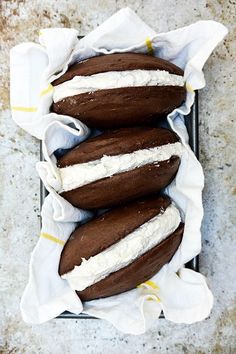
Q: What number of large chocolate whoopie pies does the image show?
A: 3